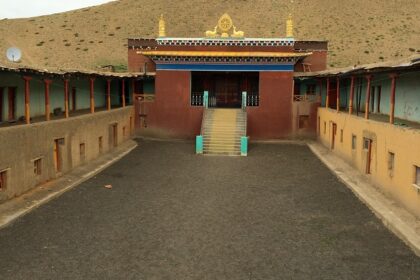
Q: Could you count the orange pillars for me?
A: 11